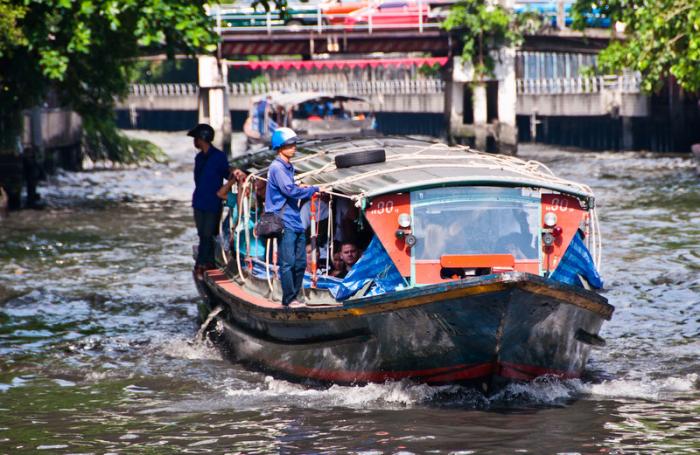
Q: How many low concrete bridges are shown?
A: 1